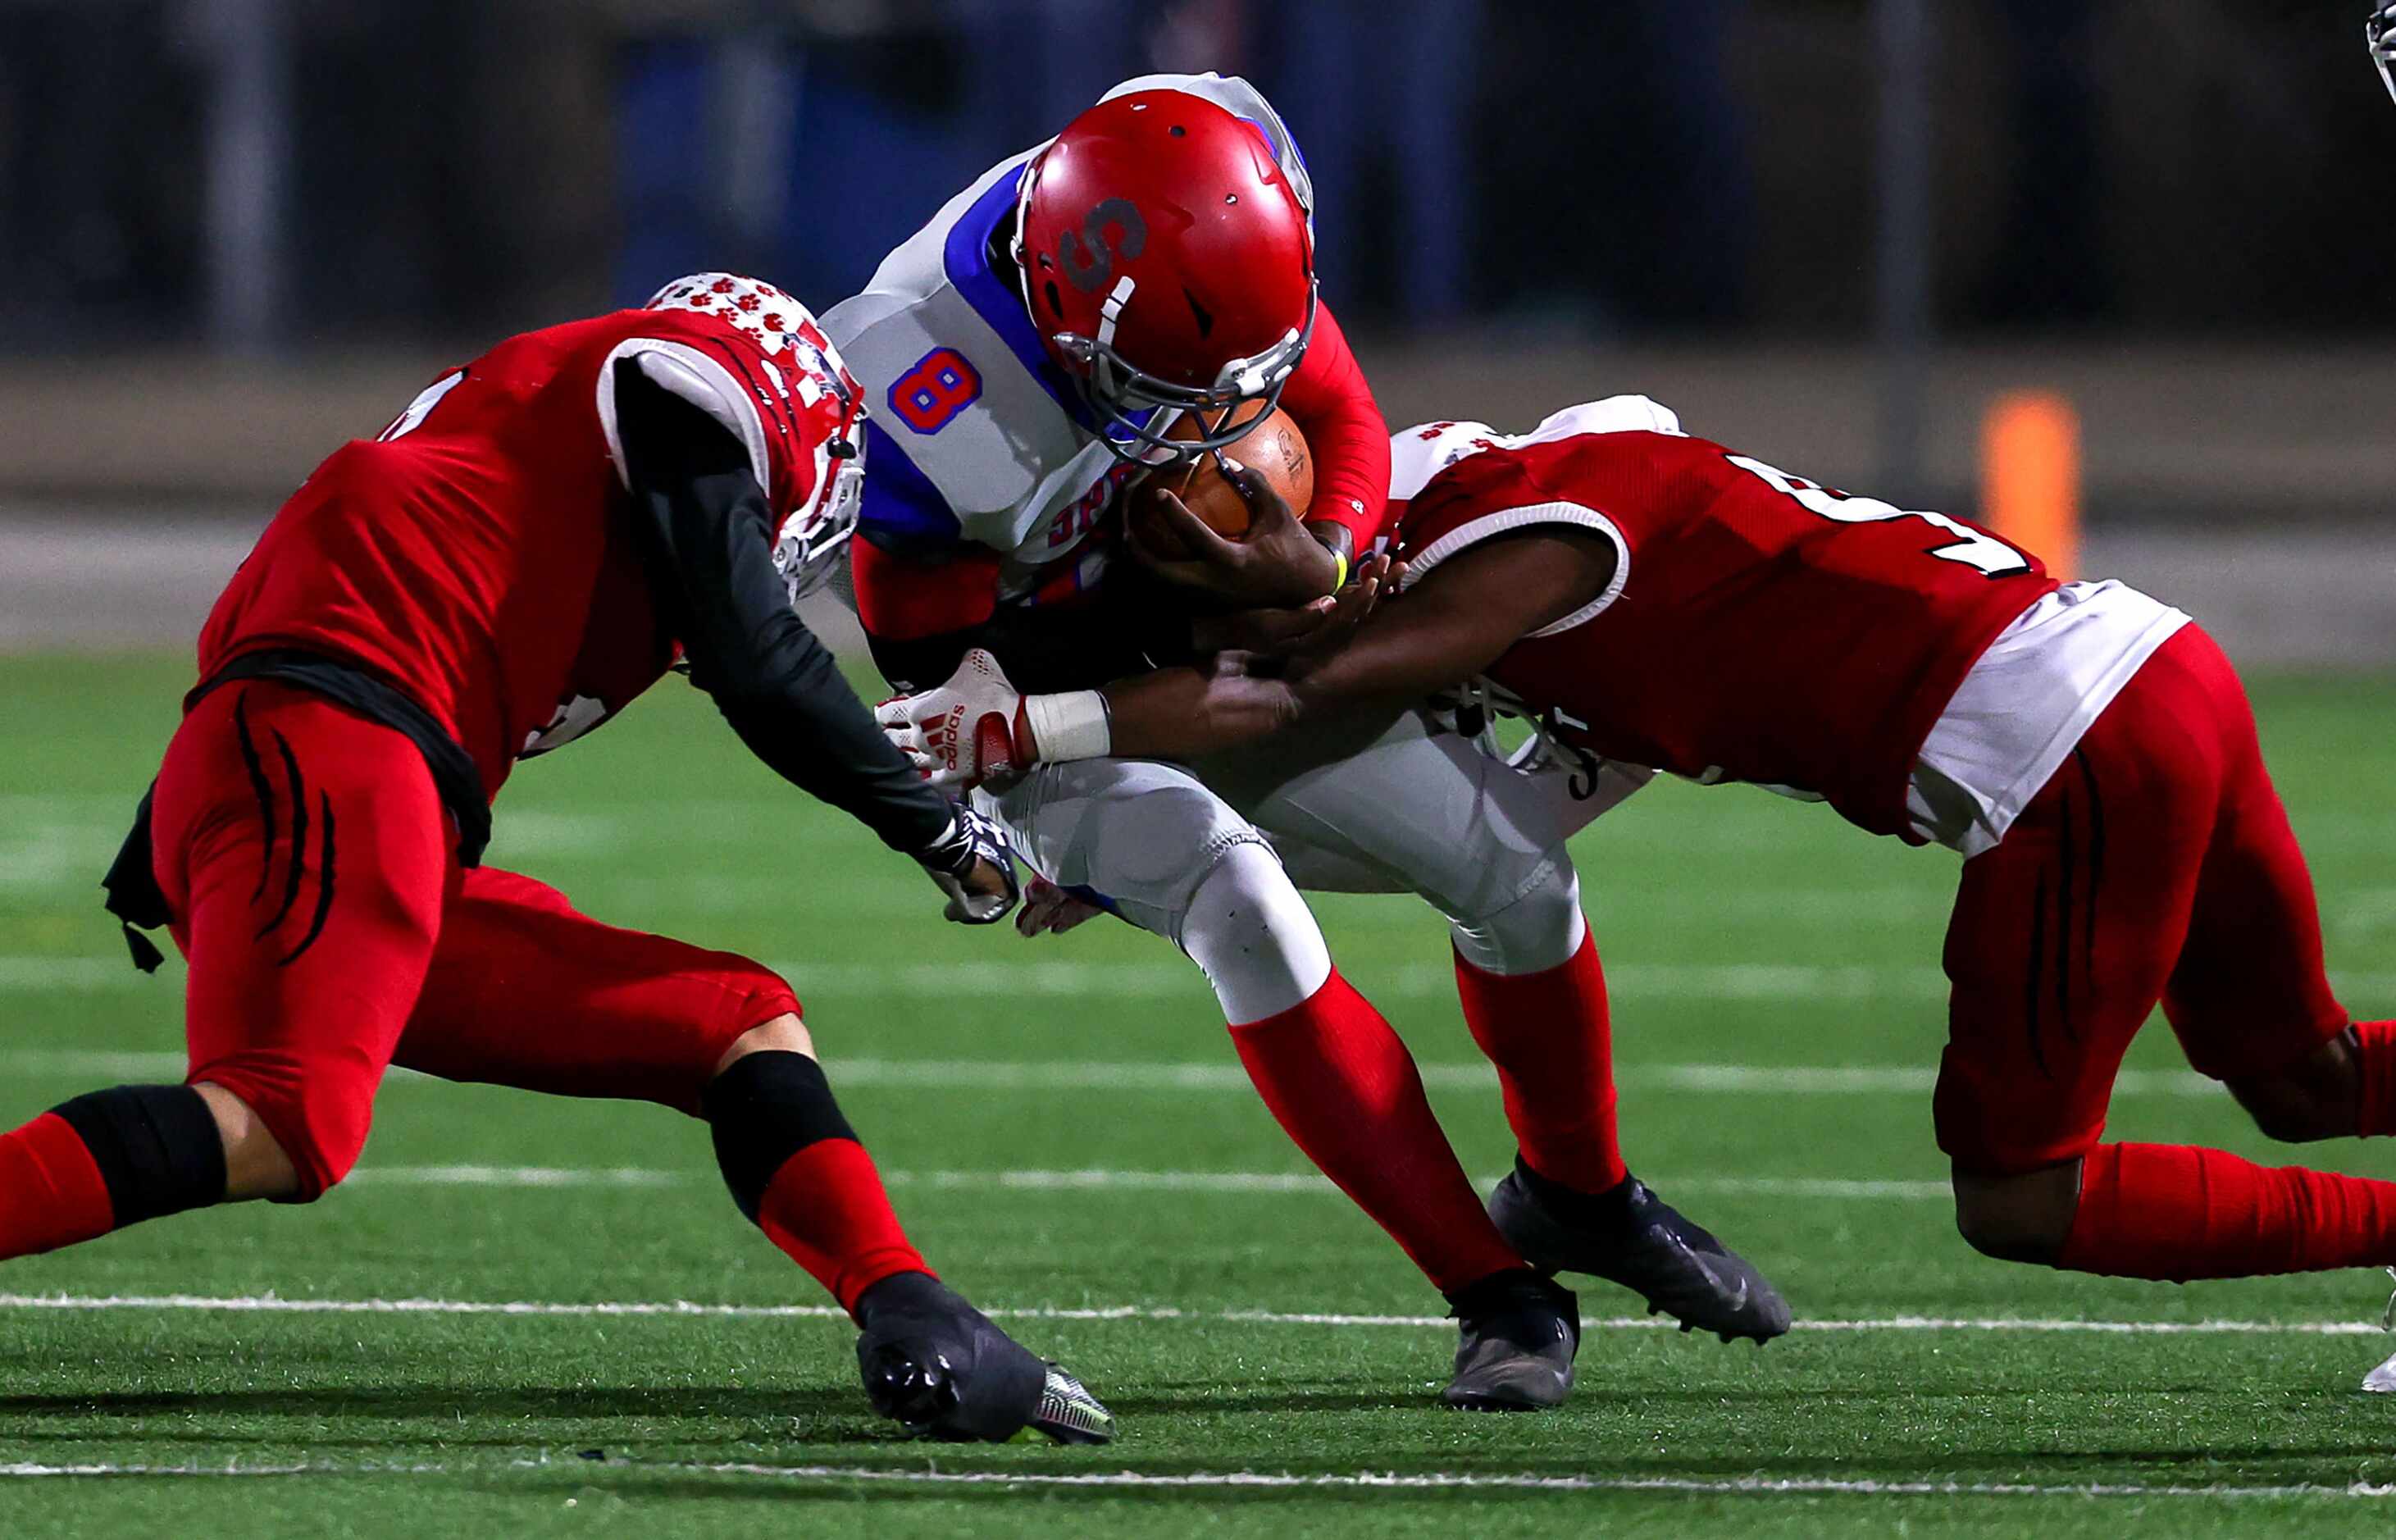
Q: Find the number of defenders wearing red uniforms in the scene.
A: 2